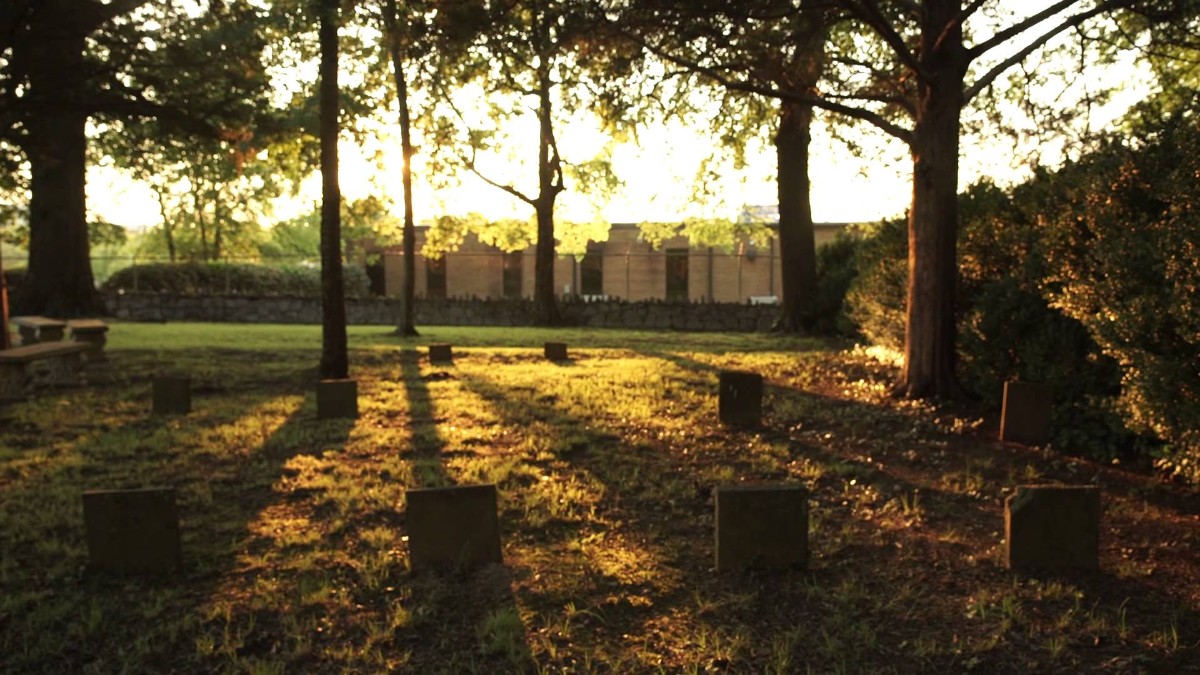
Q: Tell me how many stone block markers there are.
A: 10